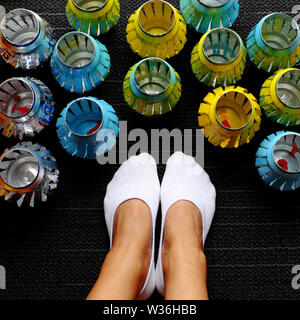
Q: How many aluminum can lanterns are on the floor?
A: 14